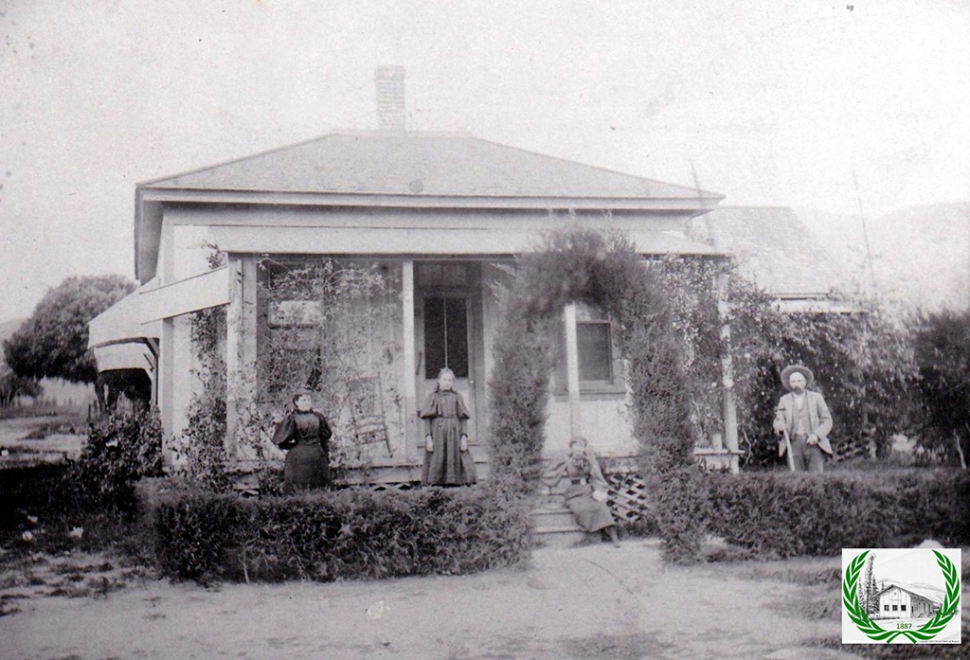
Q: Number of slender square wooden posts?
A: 4